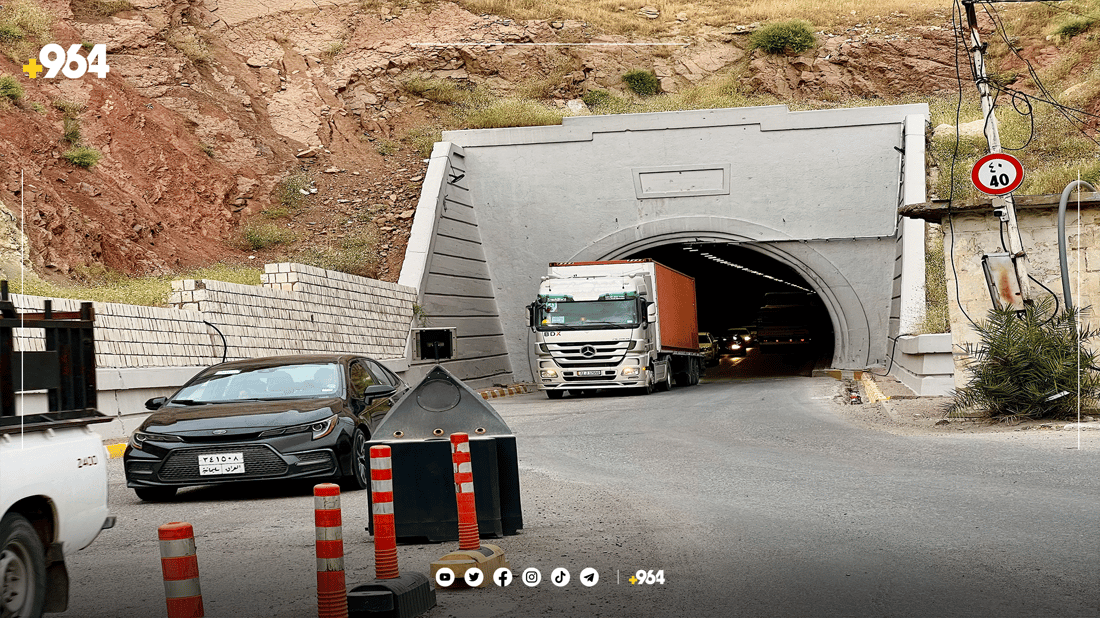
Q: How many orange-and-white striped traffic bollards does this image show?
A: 4